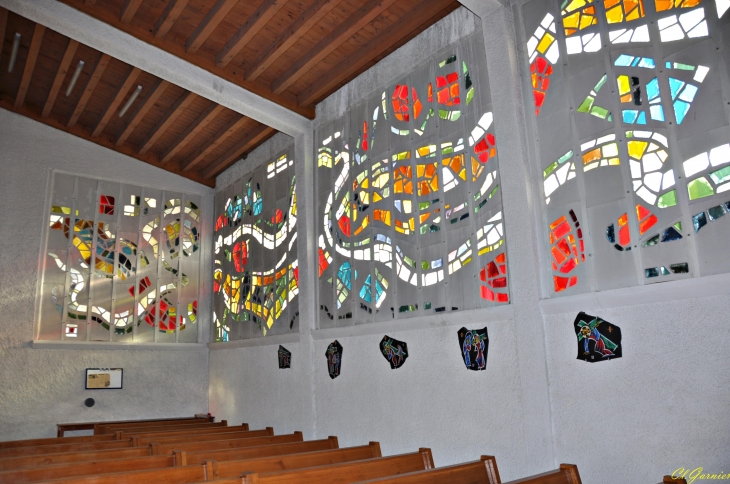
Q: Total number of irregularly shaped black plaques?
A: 5